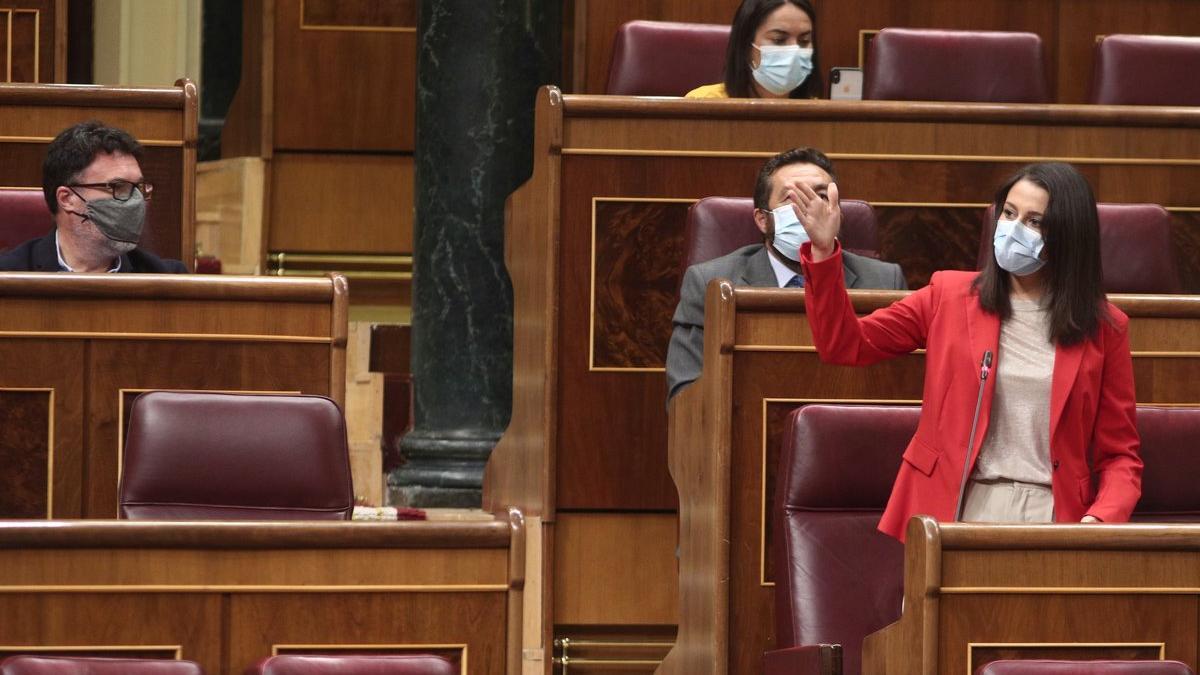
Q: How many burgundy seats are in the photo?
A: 12